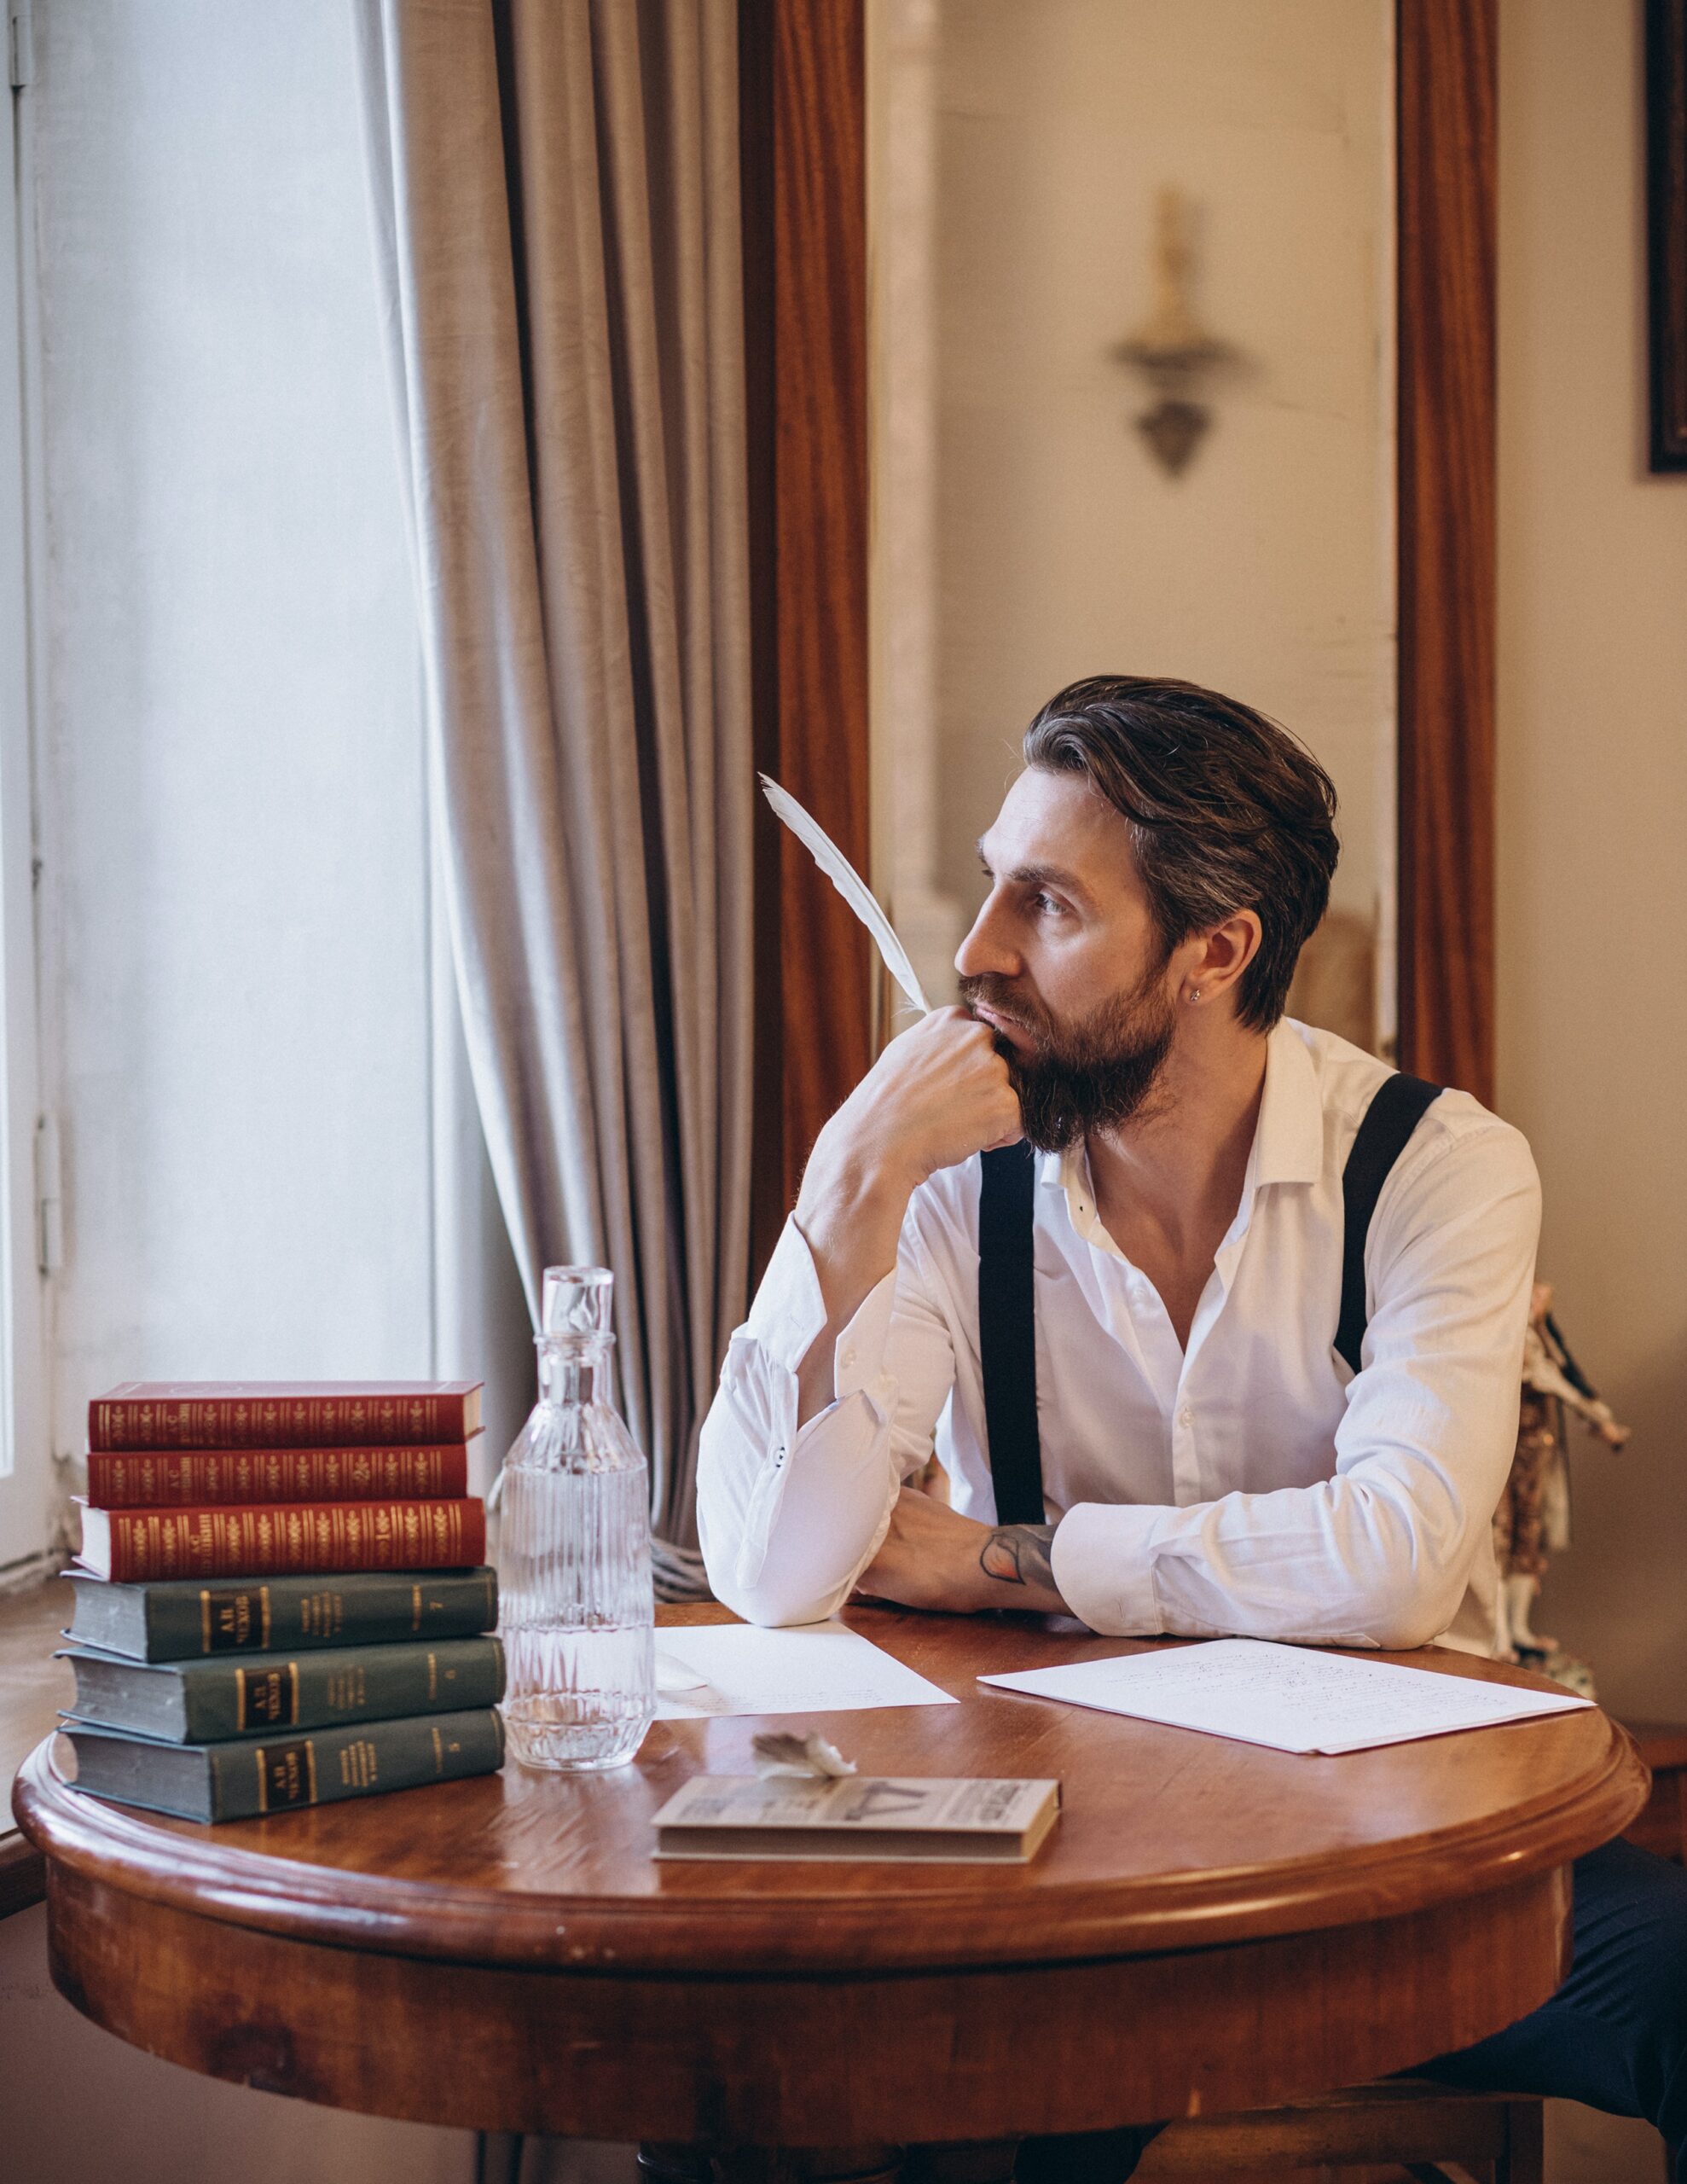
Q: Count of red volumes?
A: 3